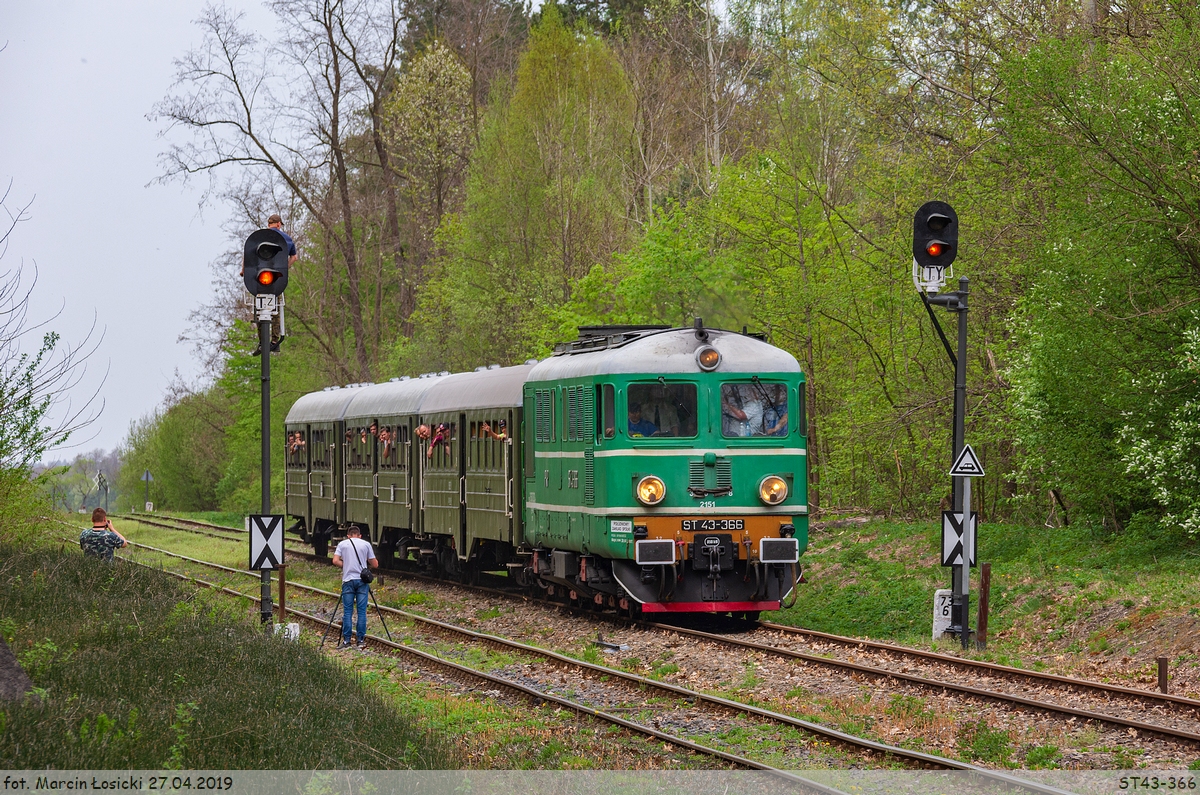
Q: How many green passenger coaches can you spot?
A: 3